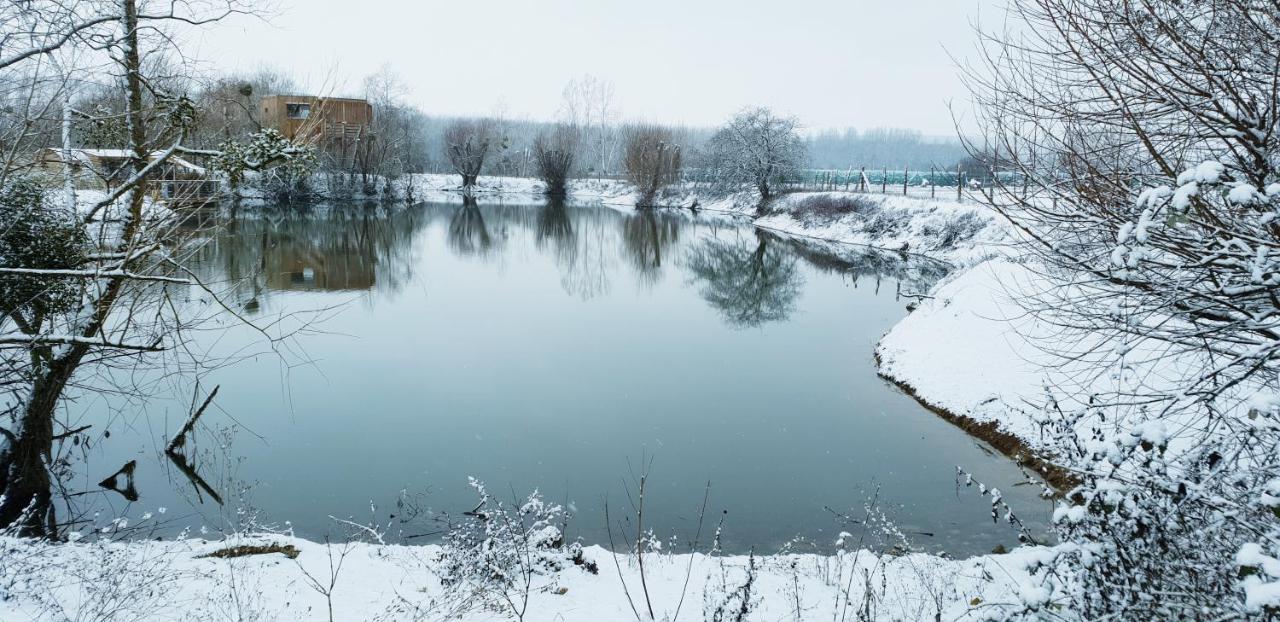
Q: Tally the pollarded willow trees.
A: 3